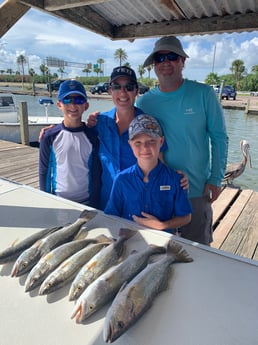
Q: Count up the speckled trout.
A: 7